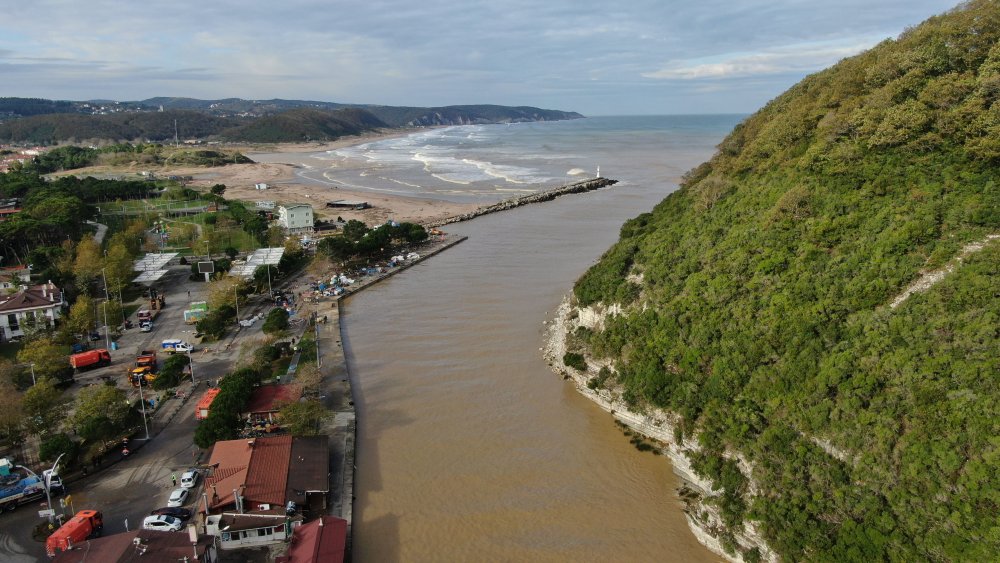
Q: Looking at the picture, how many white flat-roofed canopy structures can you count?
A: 2